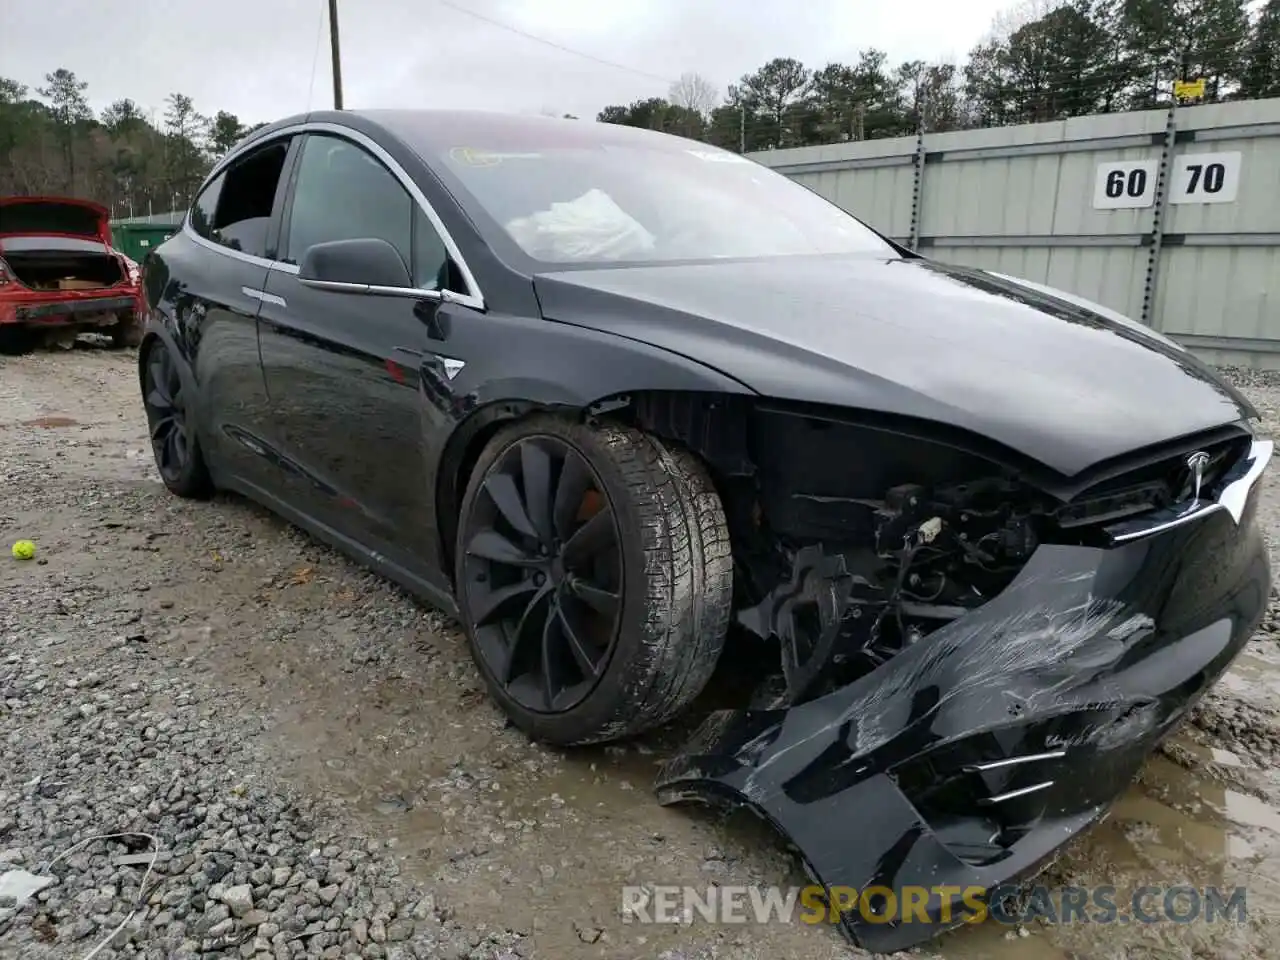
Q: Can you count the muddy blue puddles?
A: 0